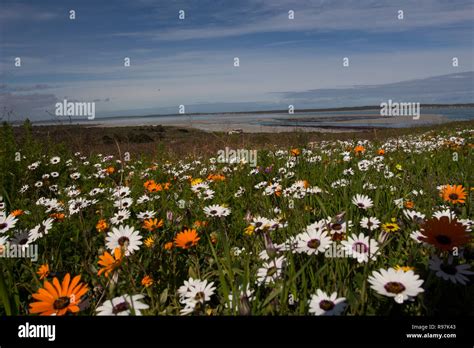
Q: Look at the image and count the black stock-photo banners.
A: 1